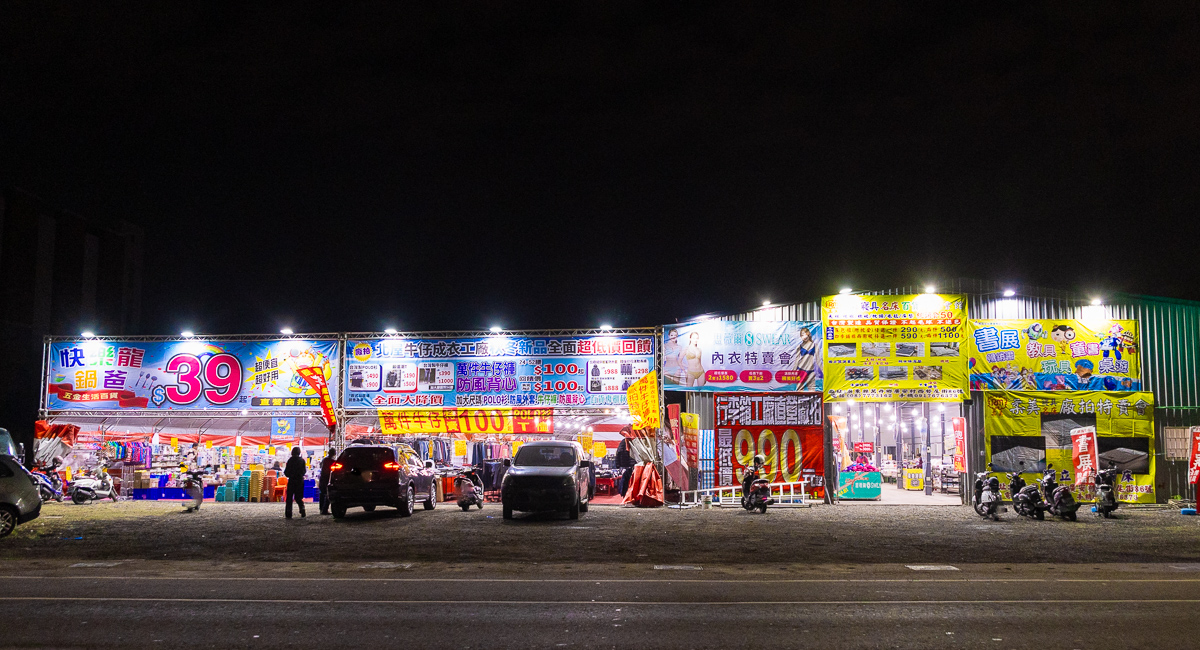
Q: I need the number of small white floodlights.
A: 11